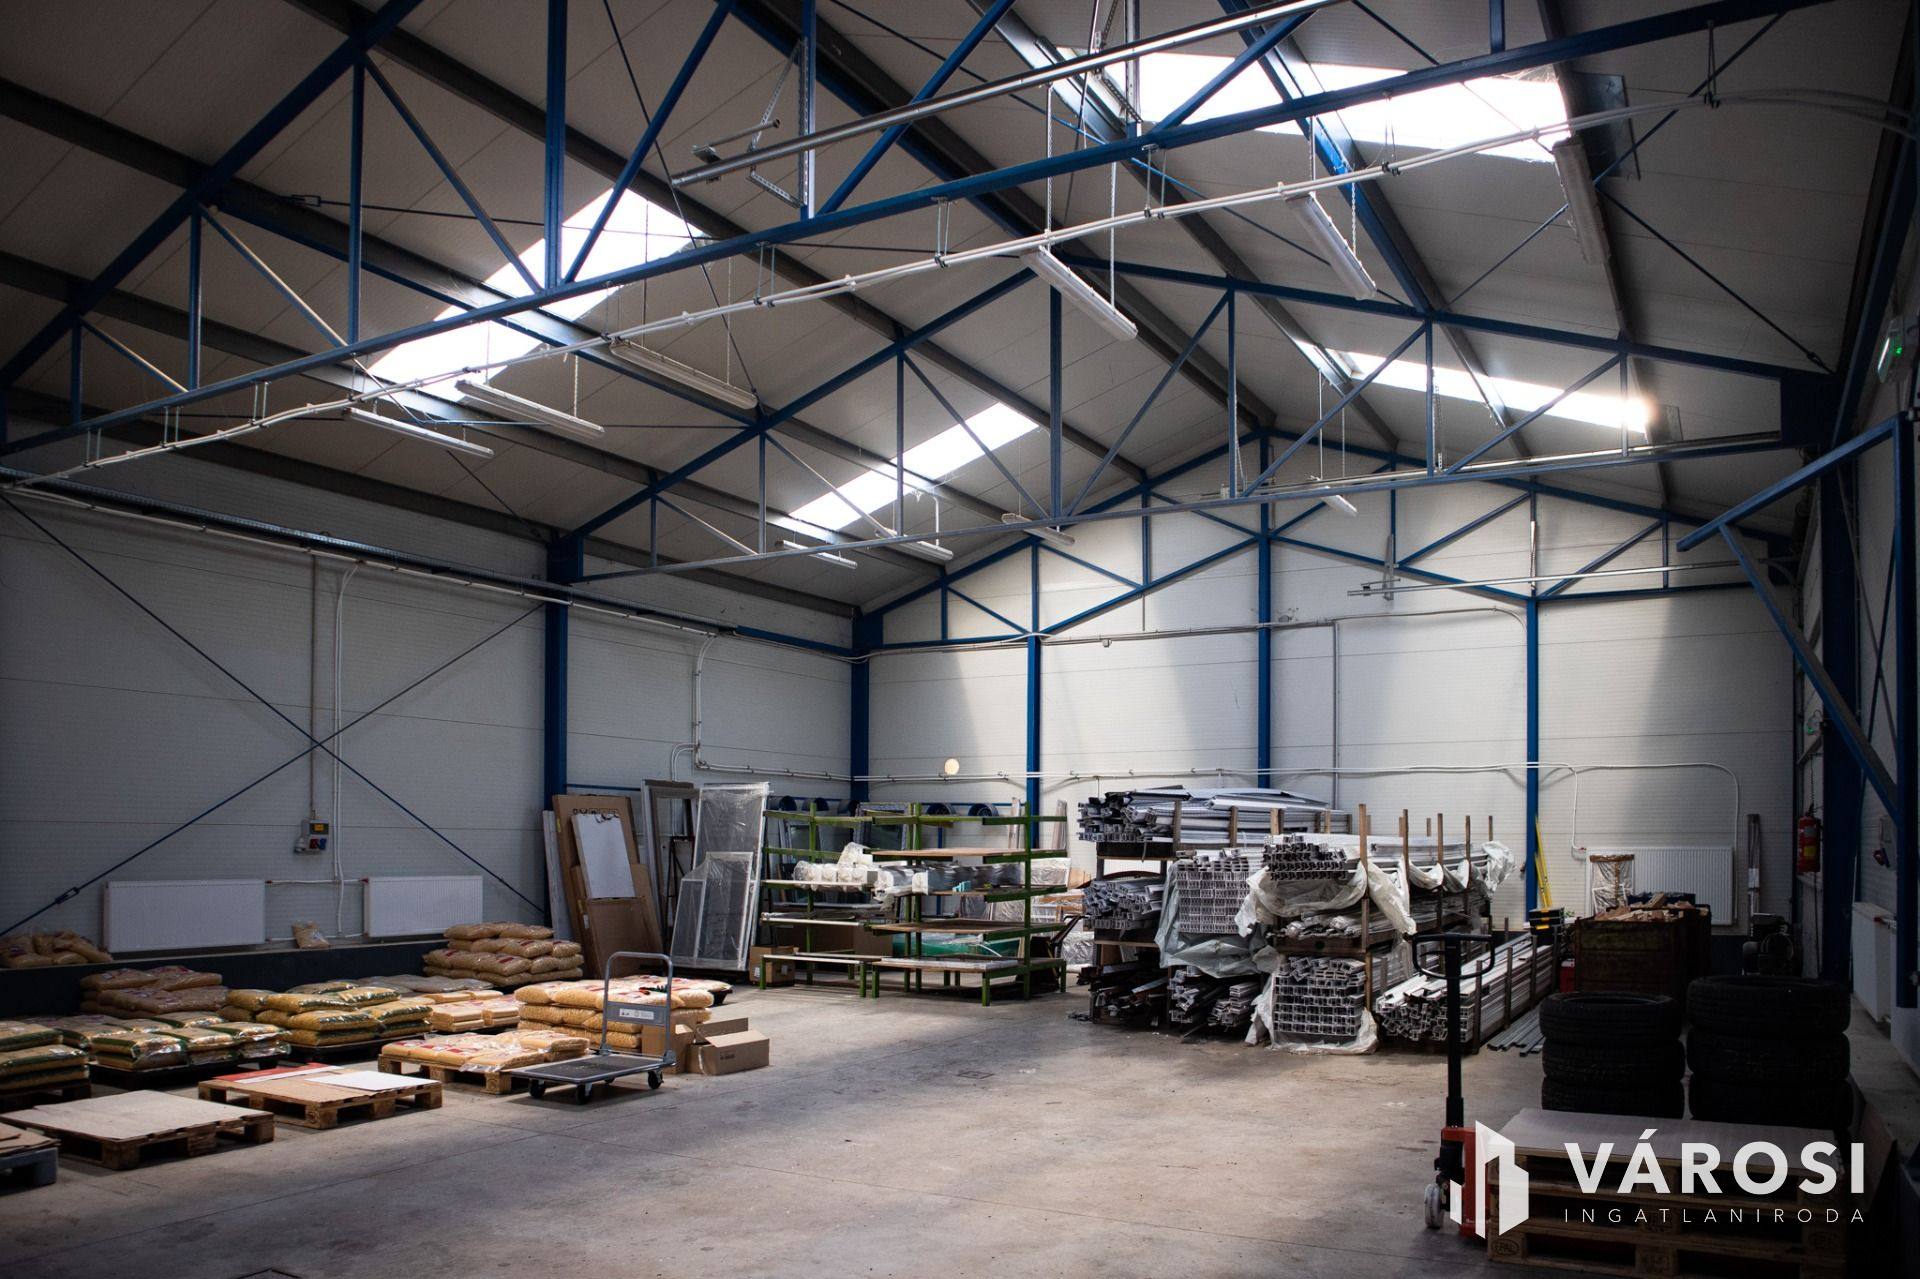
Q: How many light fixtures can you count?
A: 10